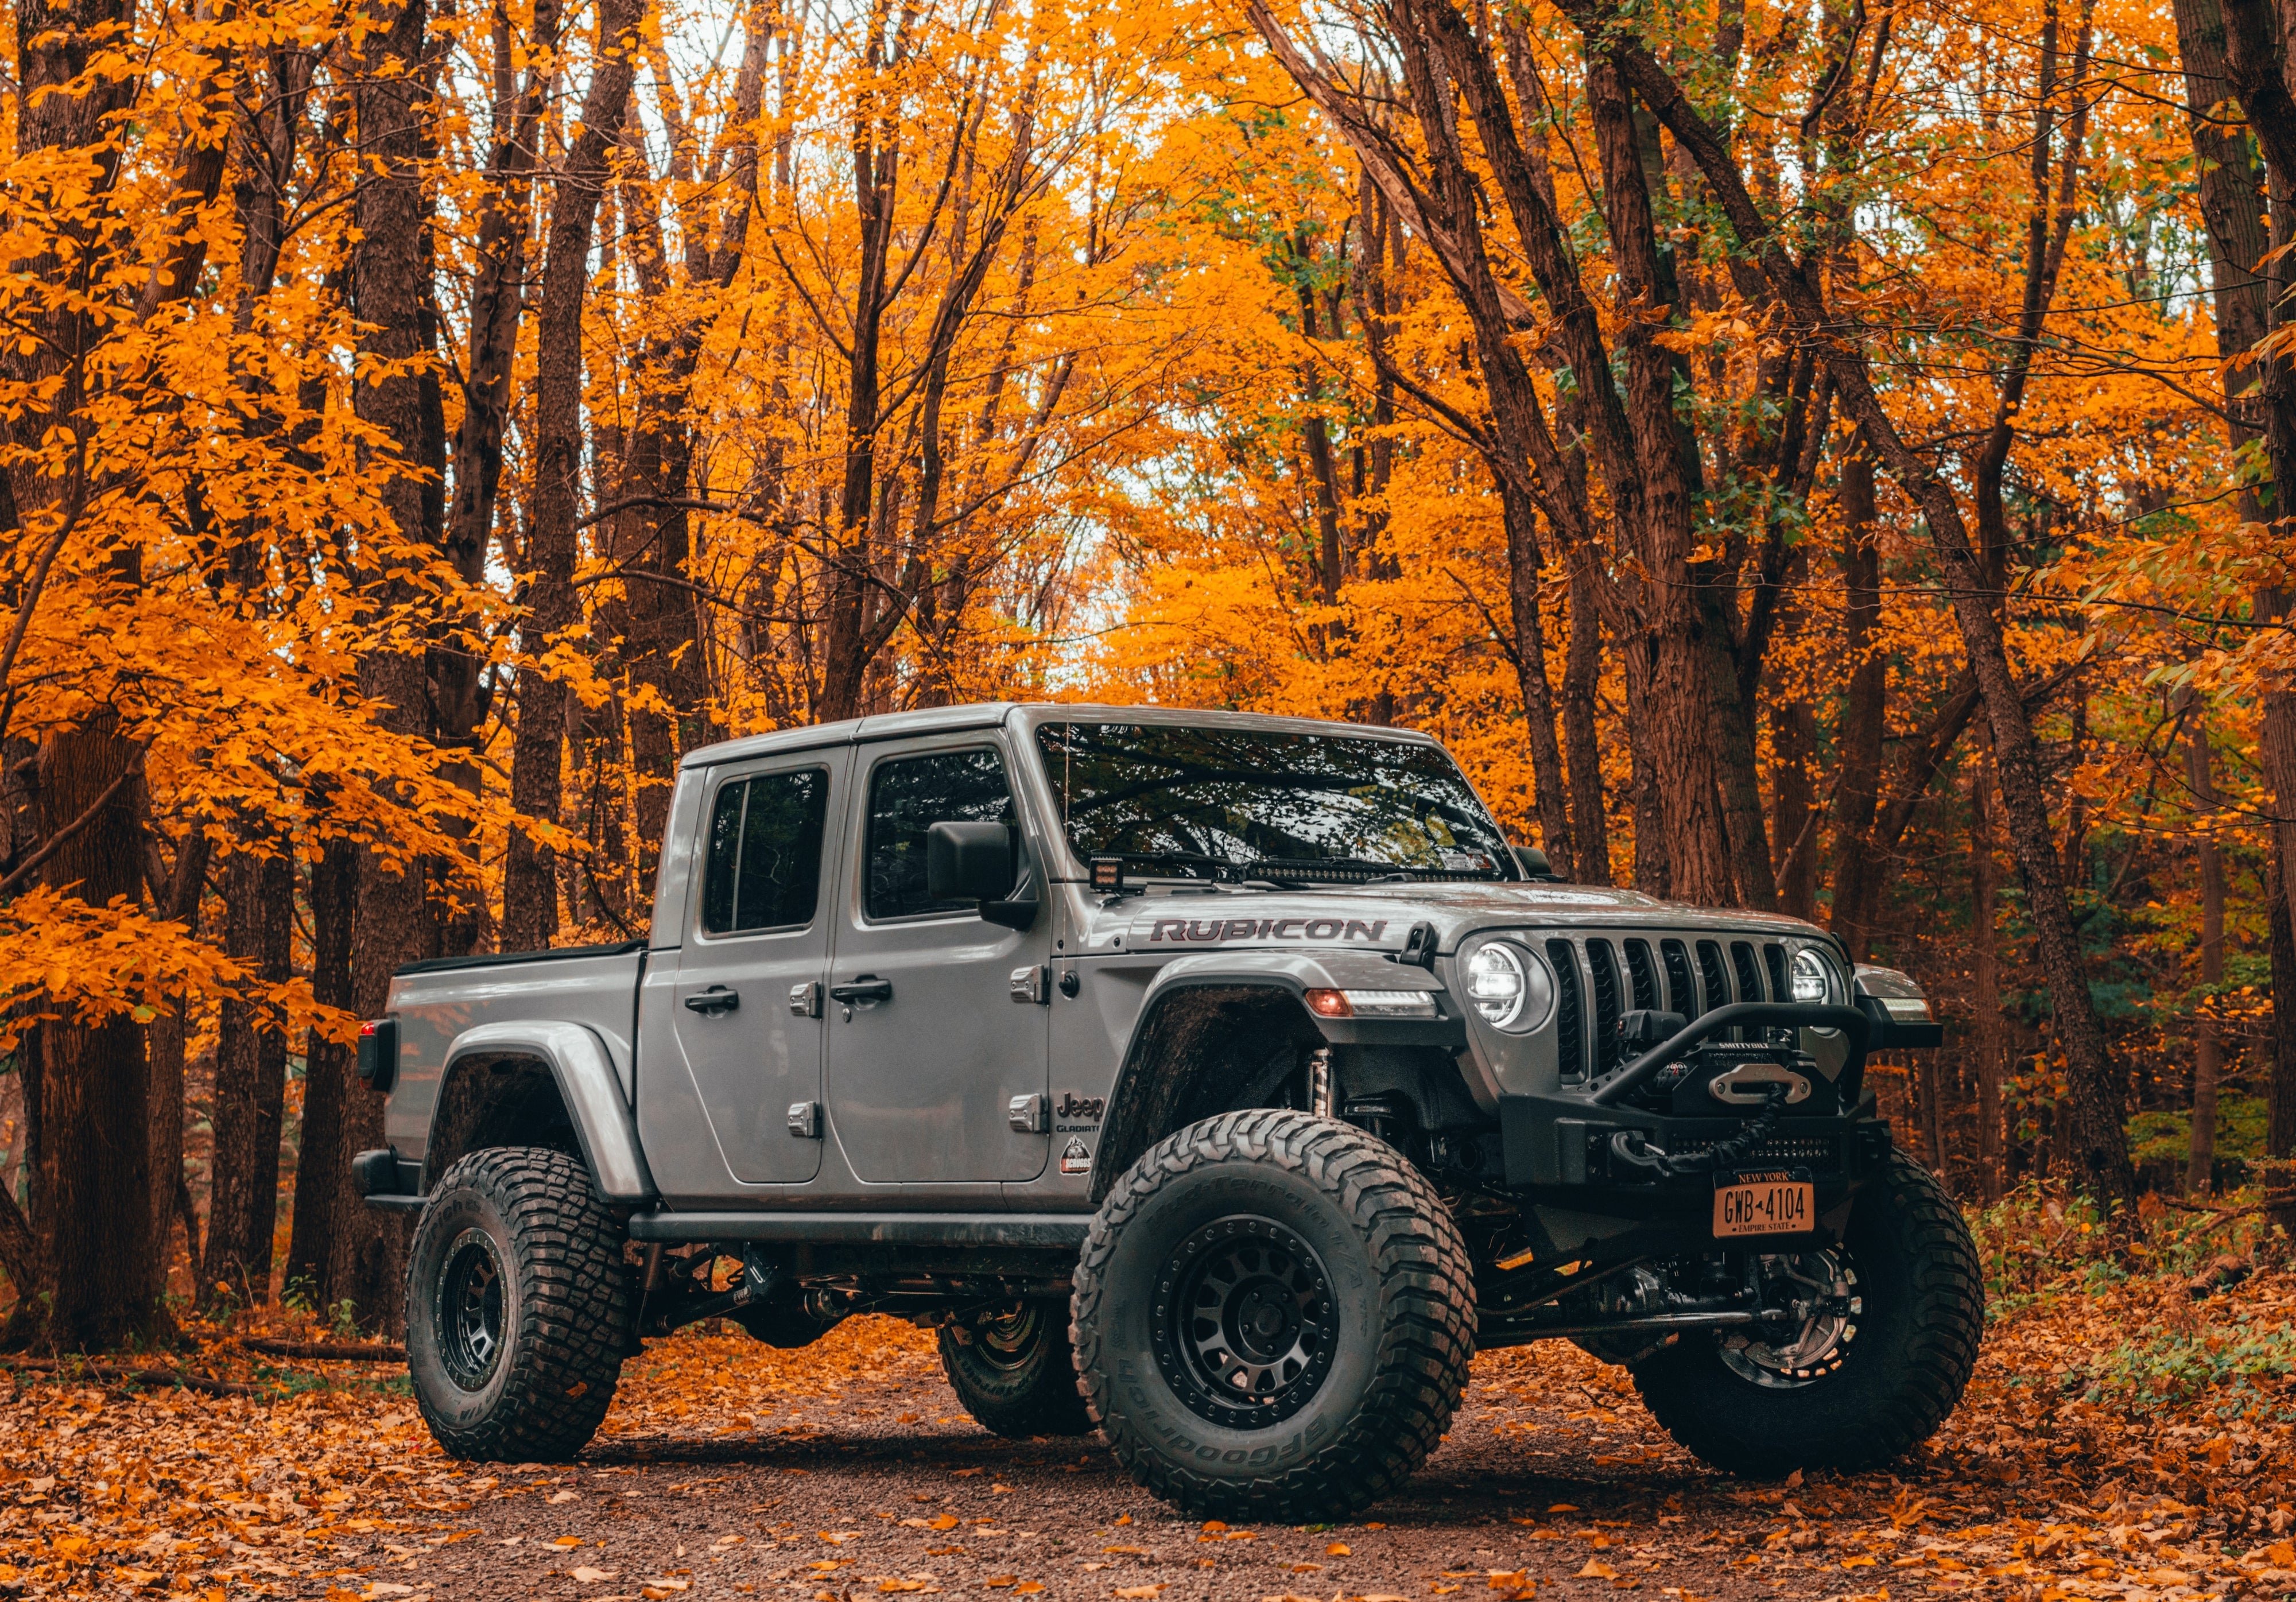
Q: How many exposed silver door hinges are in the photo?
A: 4